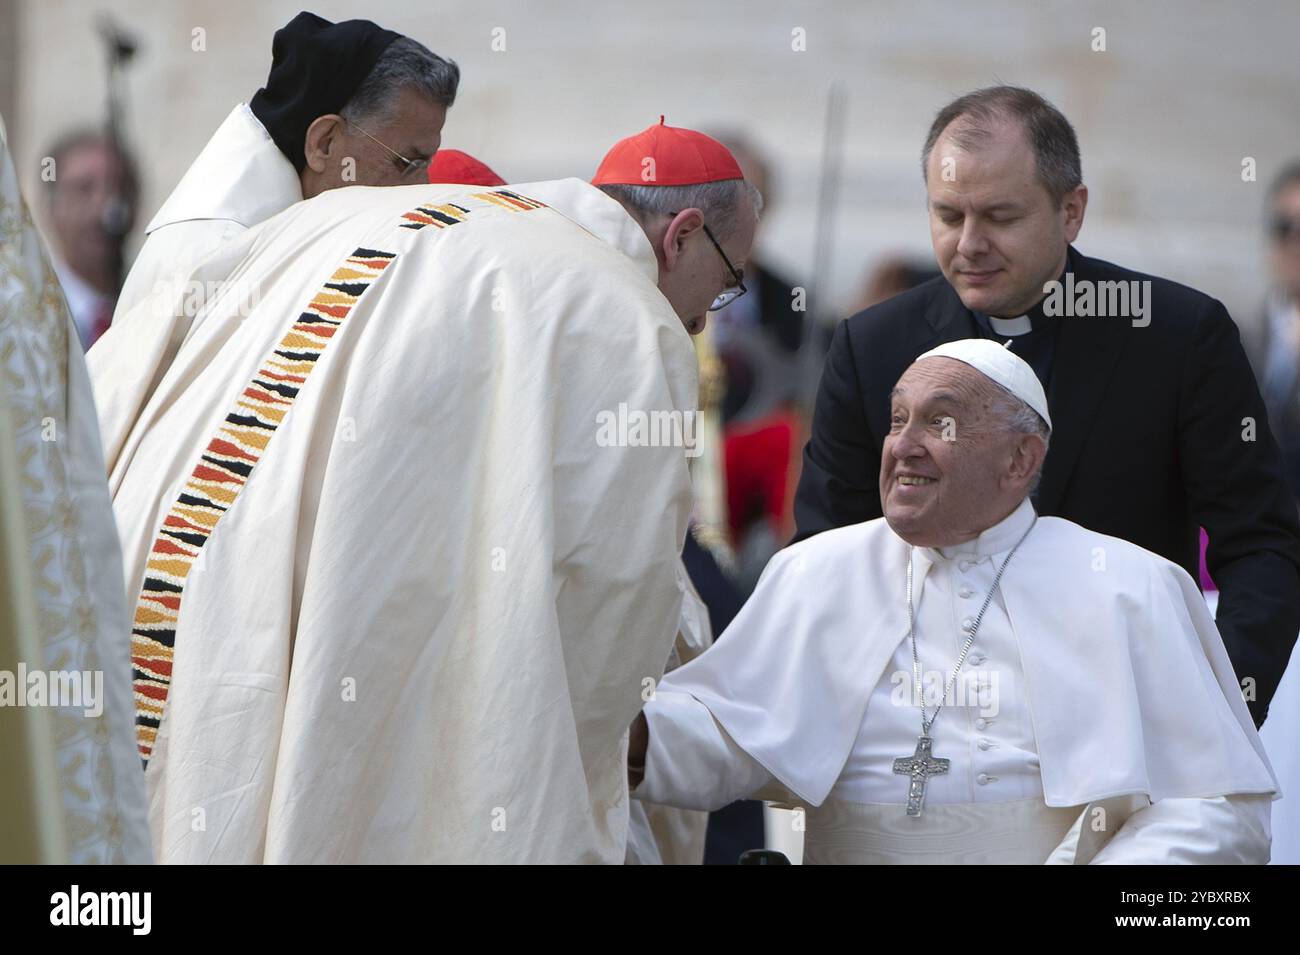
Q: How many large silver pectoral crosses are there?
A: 1